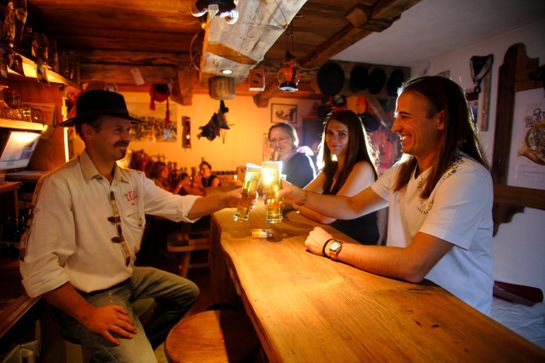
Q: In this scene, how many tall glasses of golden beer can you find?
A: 2